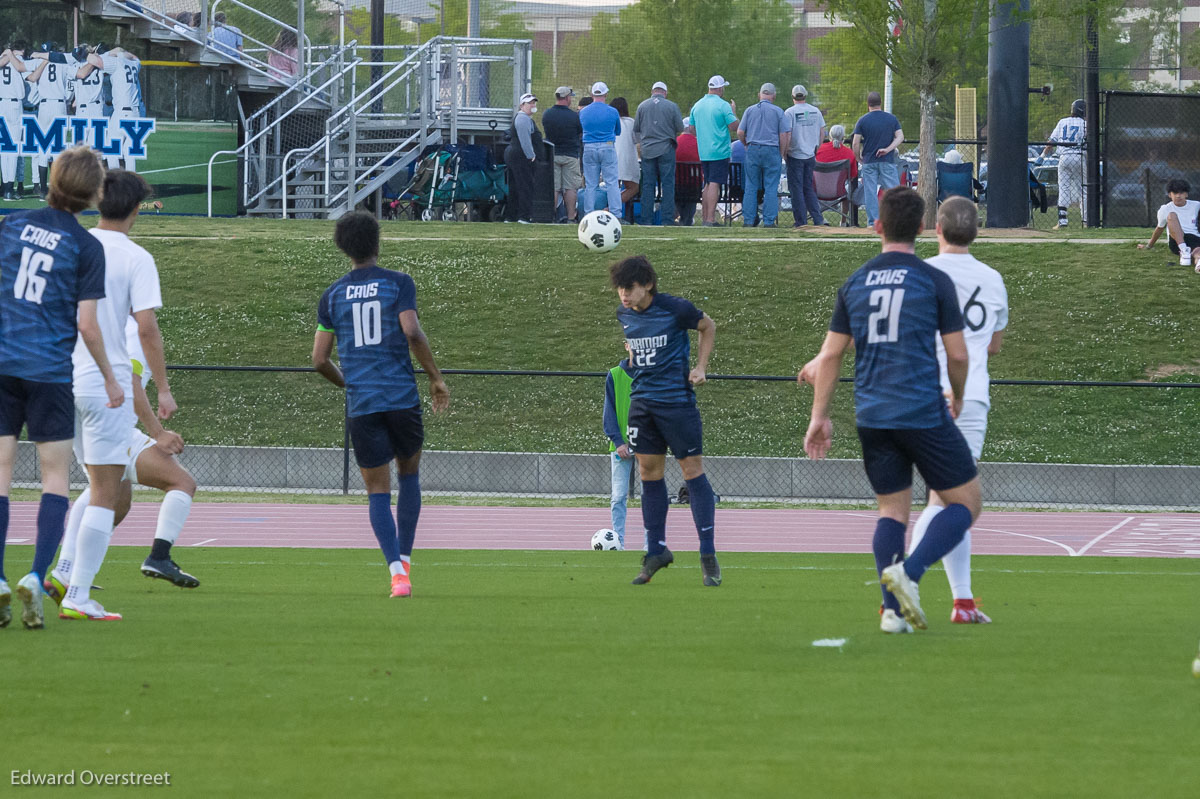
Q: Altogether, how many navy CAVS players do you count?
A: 4